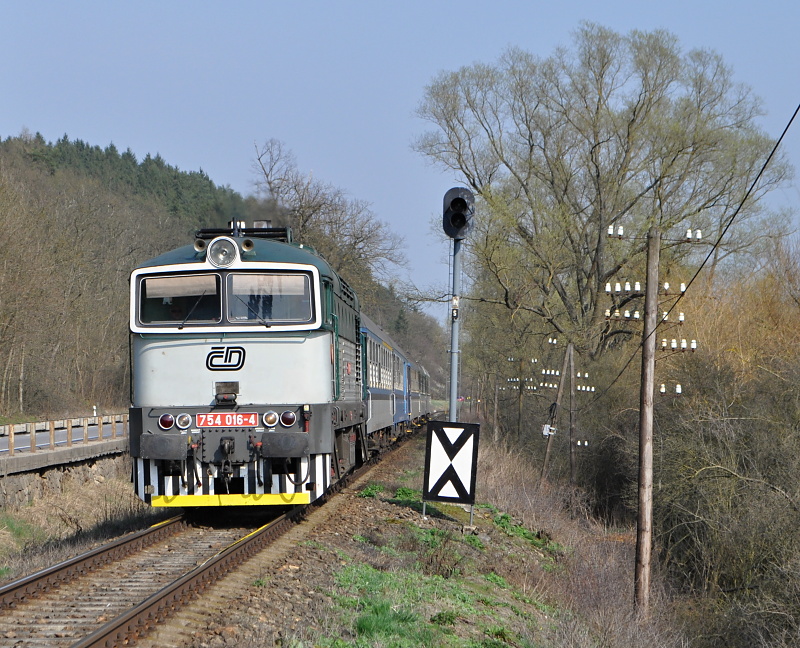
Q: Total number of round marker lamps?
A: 4